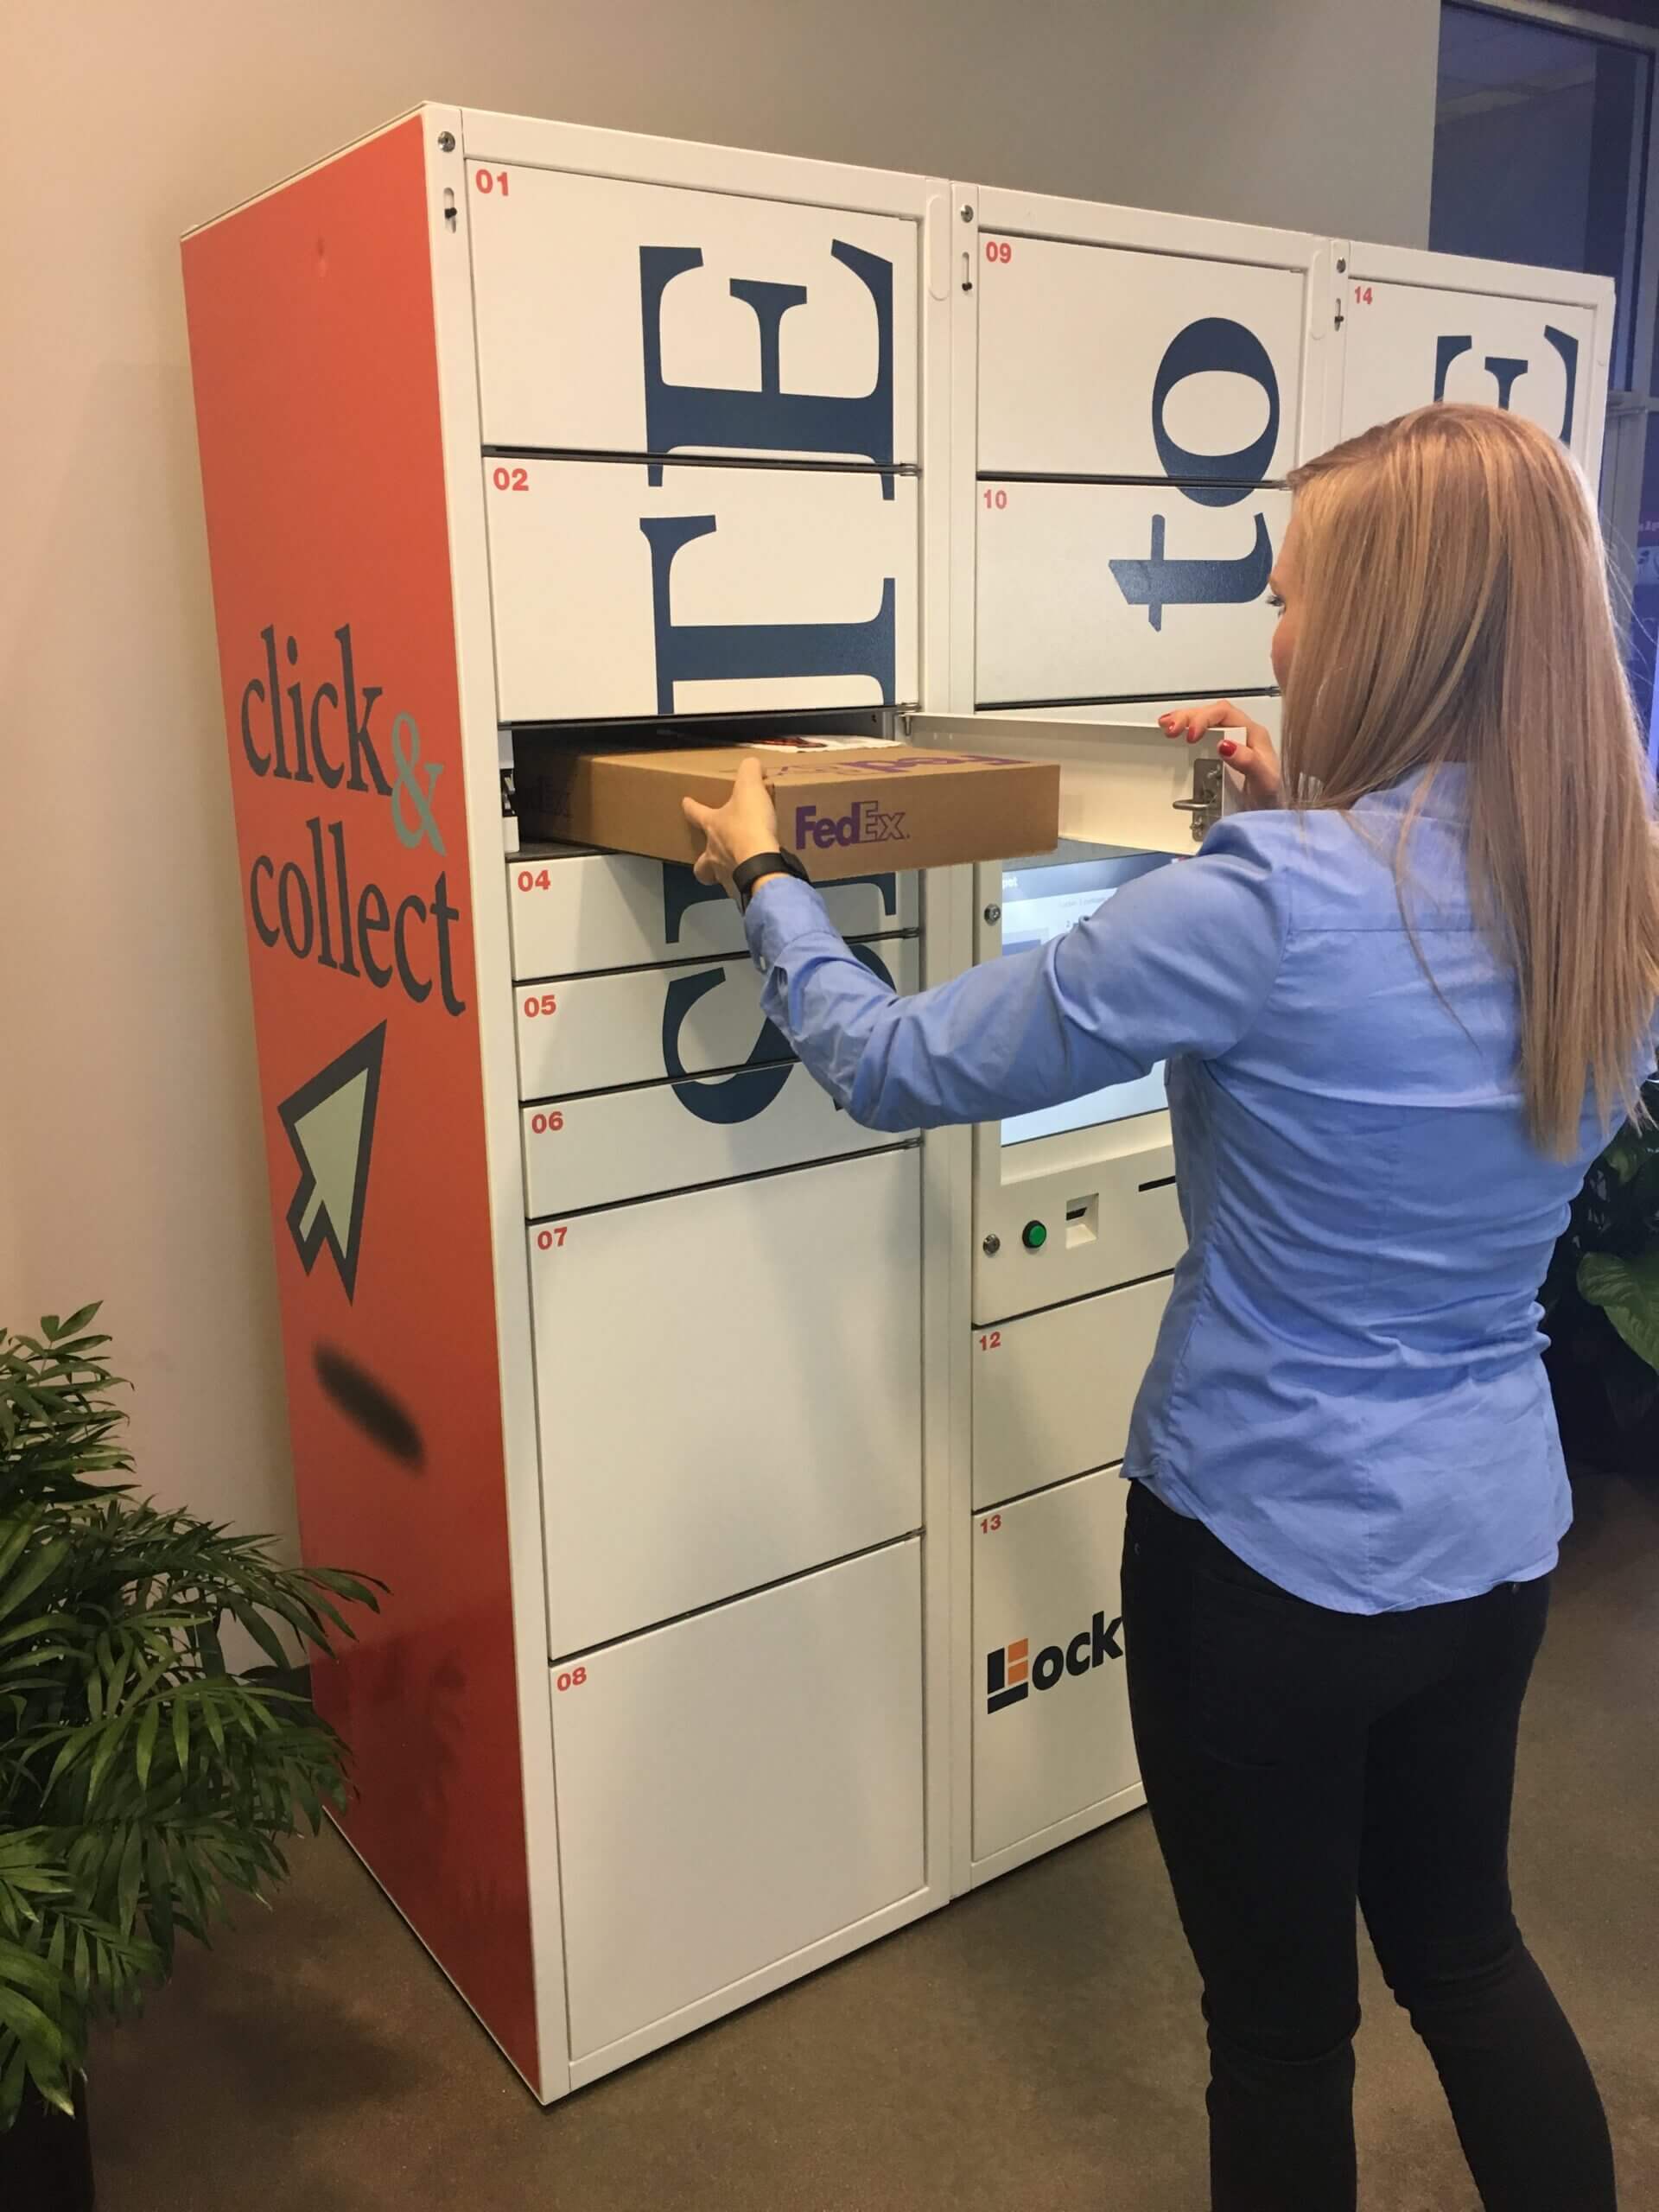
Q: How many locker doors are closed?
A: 13